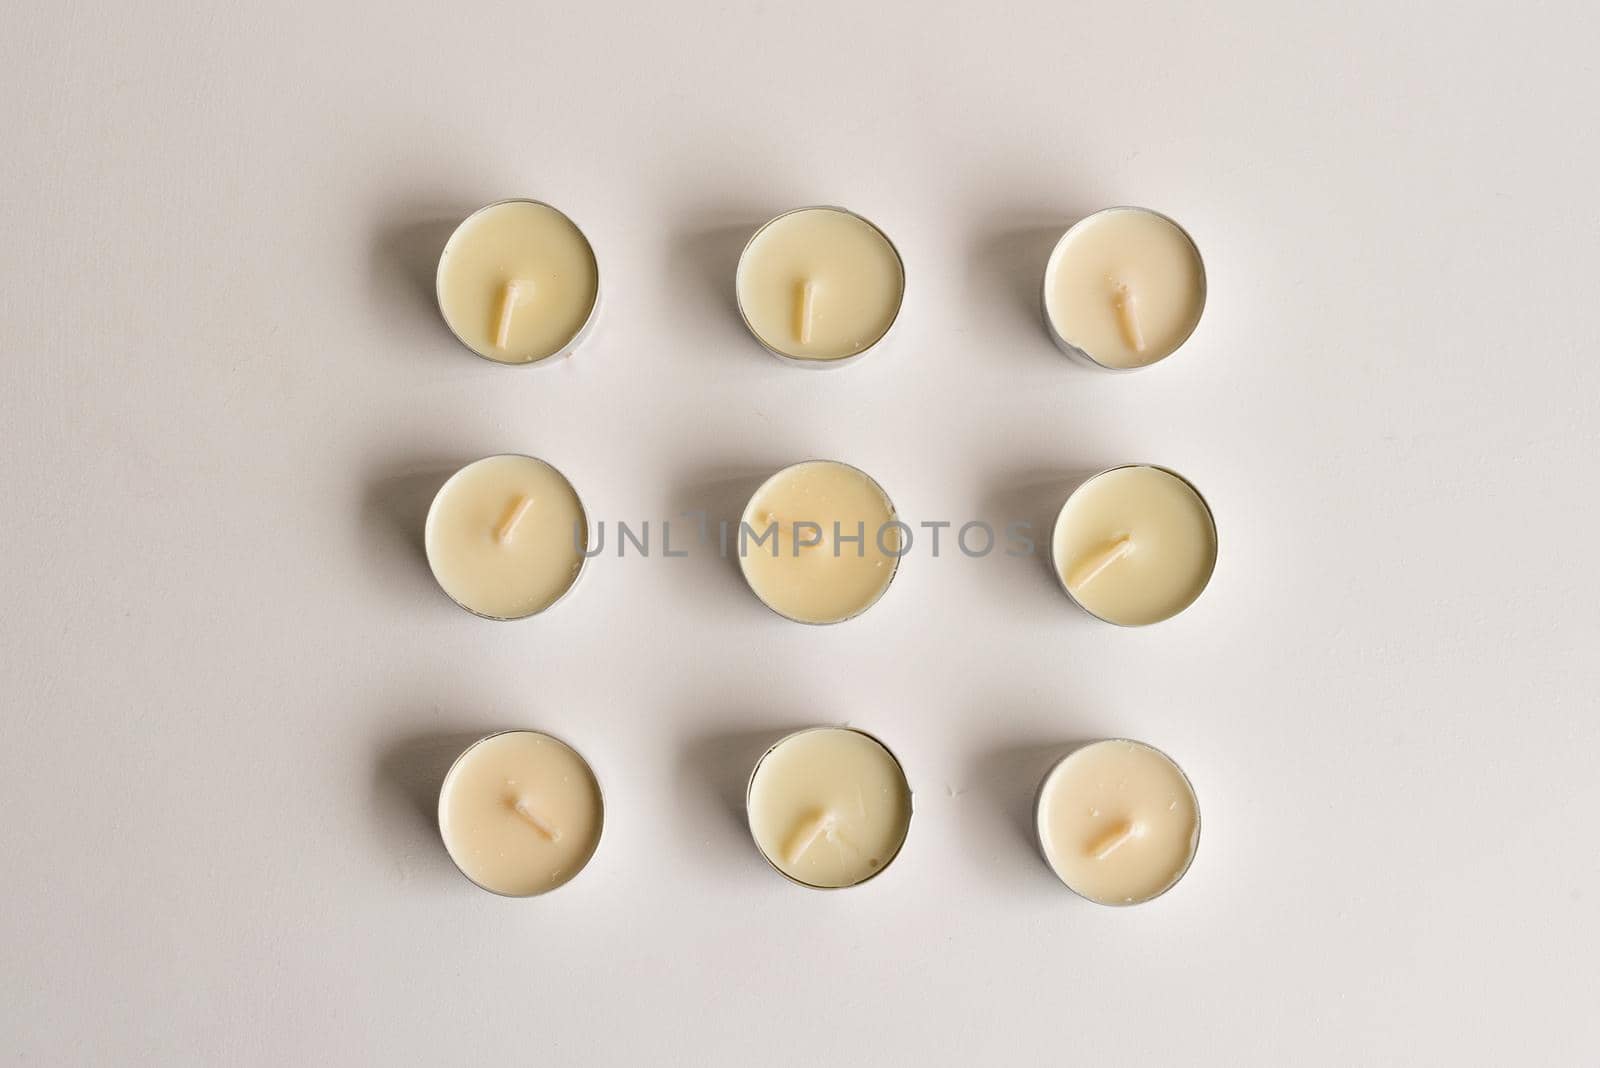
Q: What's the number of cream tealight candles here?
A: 9